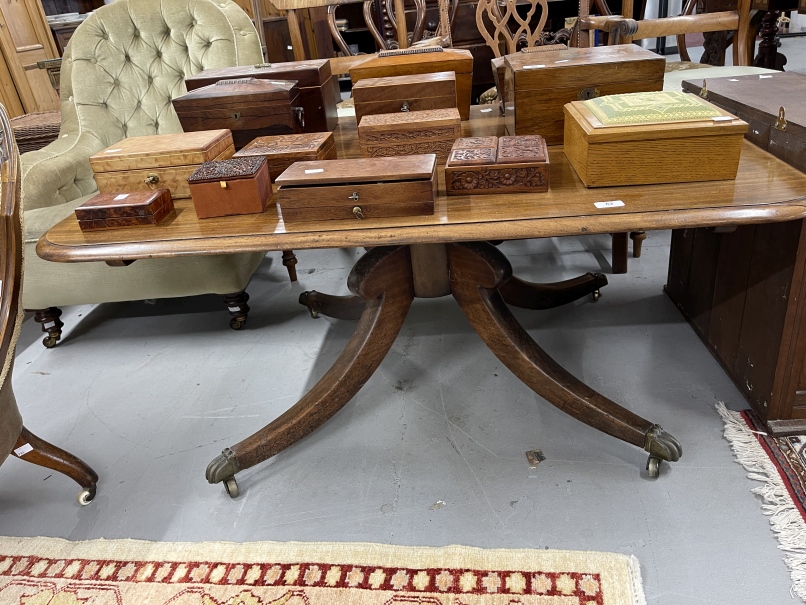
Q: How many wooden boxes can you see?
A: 14